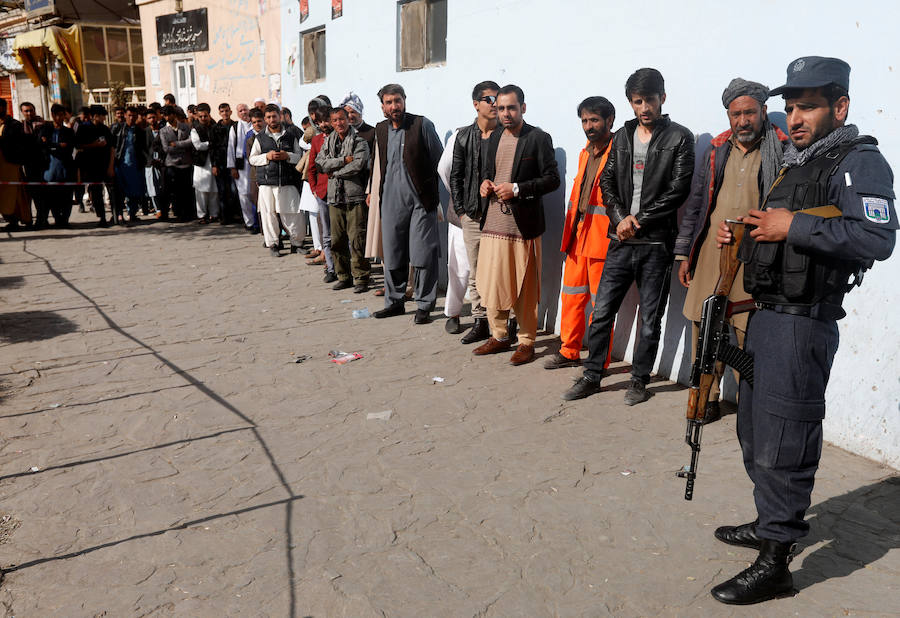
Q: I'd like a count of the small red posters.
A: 2